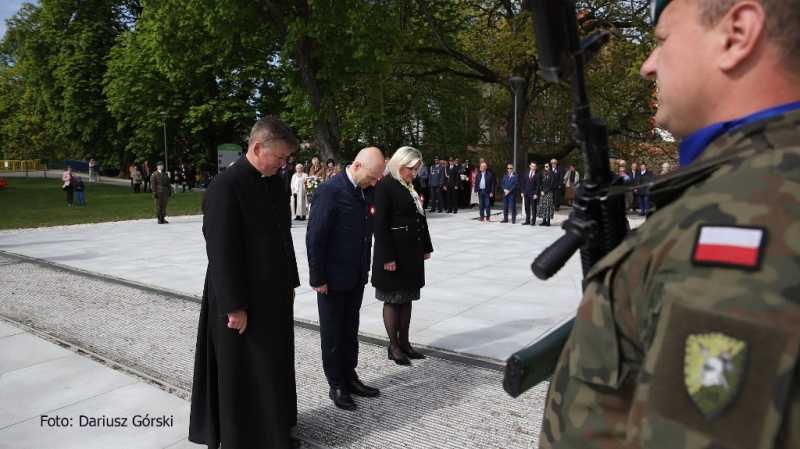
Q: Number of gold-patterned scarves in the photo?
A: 1